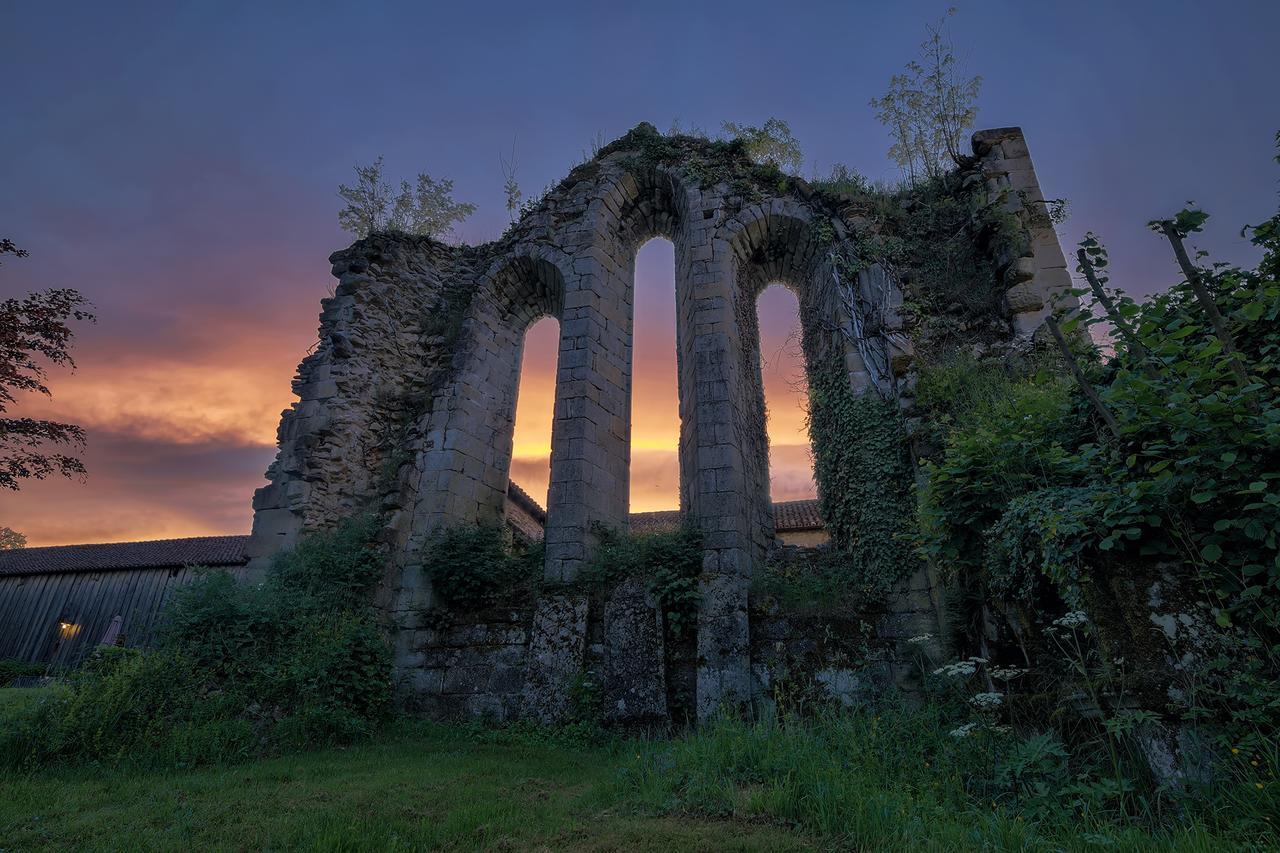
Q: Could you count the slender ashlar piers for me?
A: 2